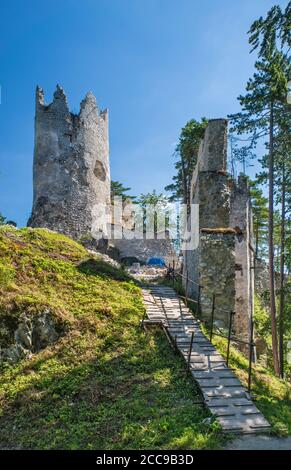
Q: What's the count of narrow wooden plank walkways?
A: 1